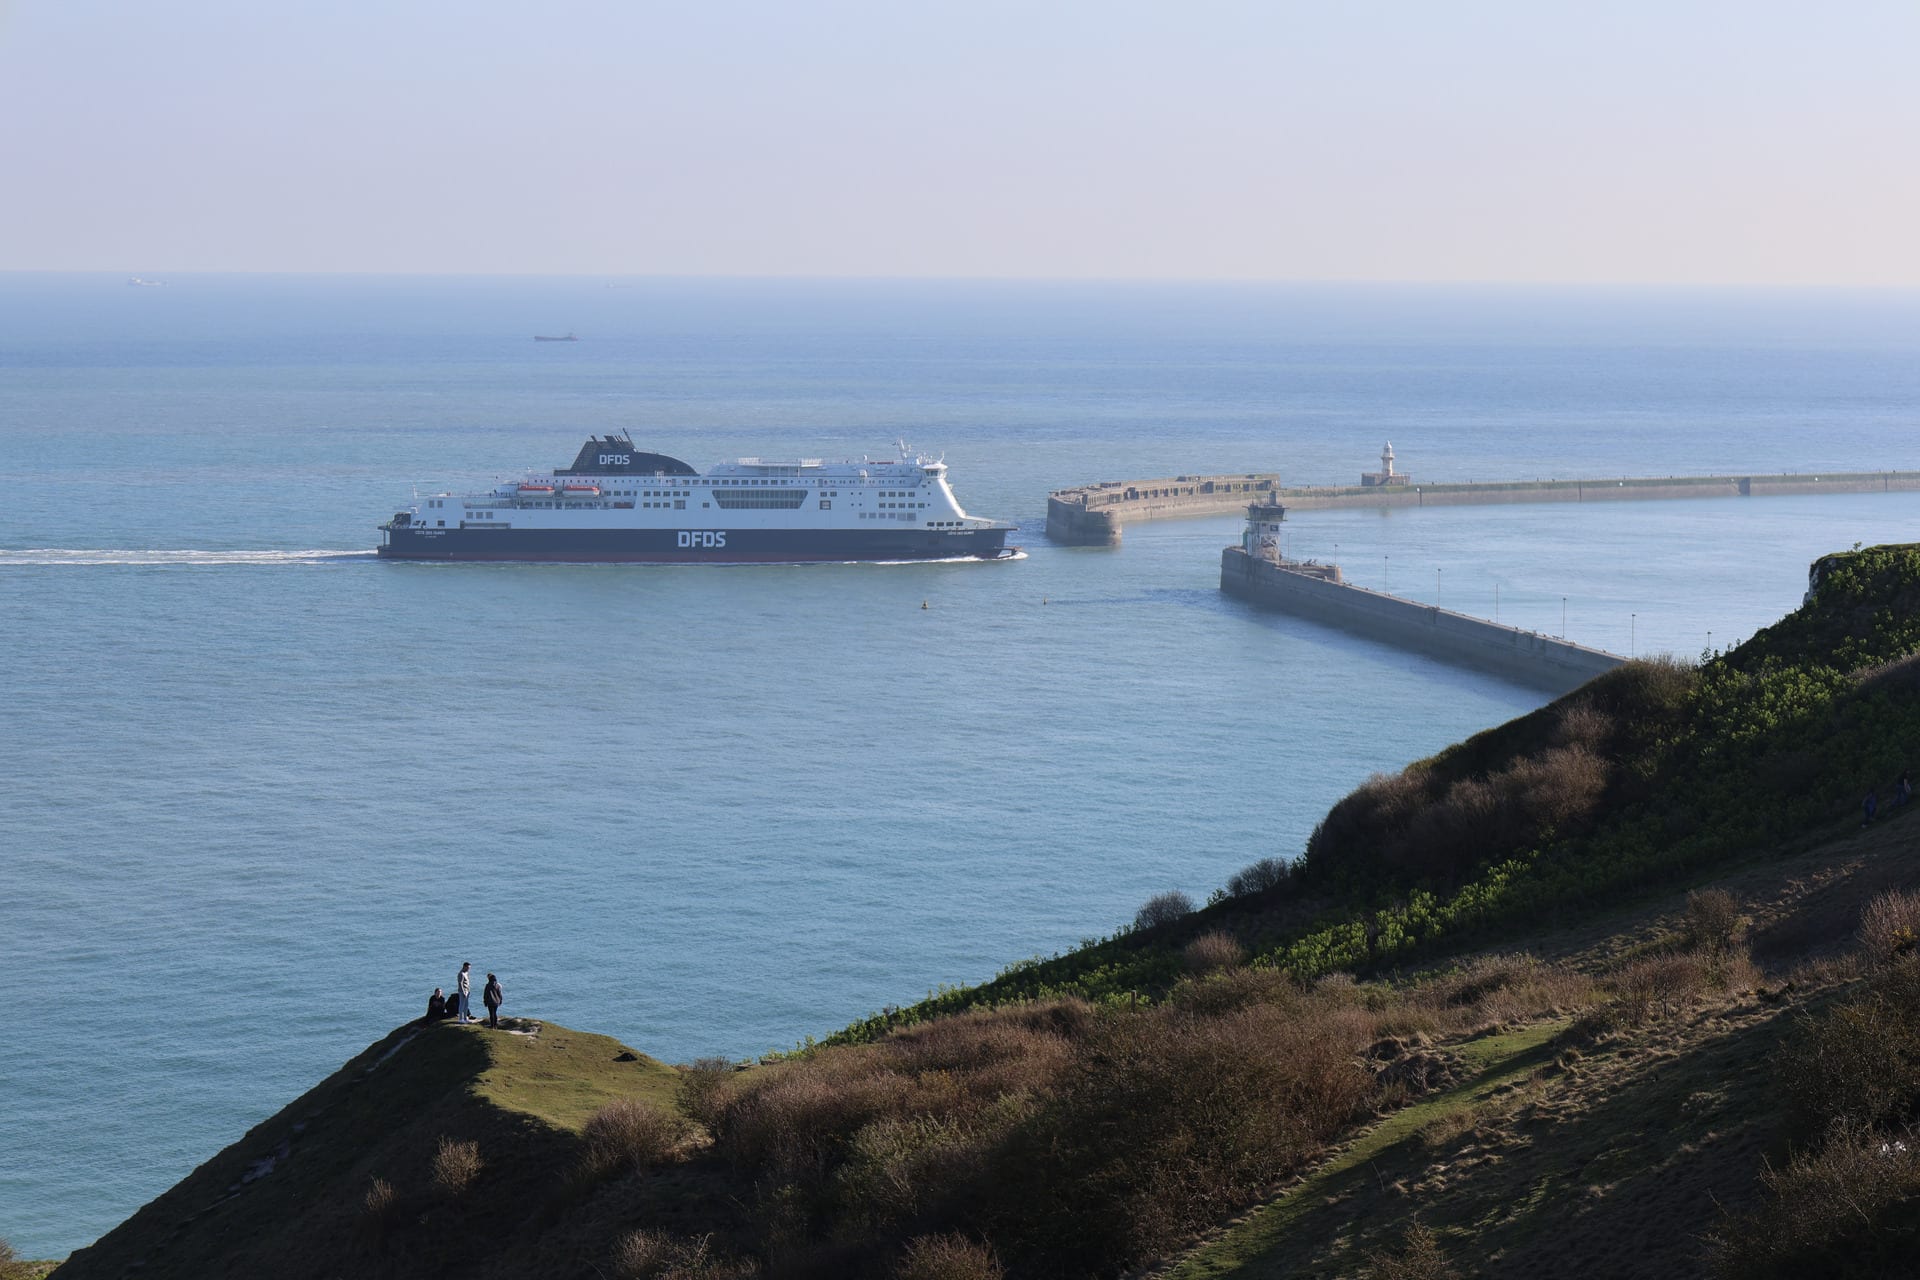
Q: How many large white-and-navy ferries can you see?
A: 1